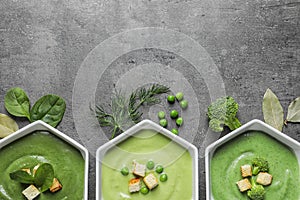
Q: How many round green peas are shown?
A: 13